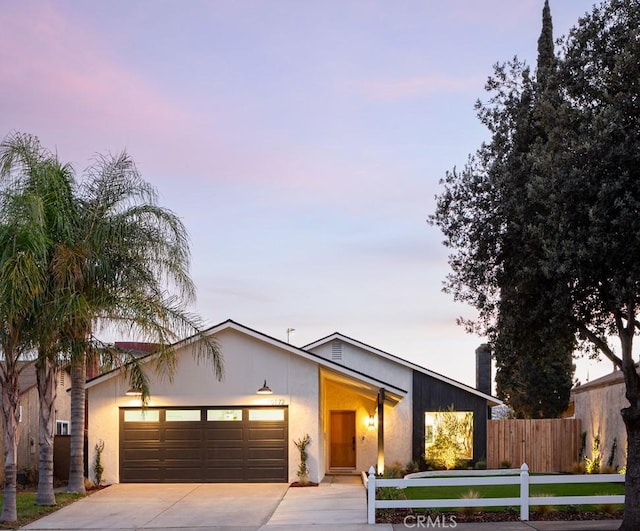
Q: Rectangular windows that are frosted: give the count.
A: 4